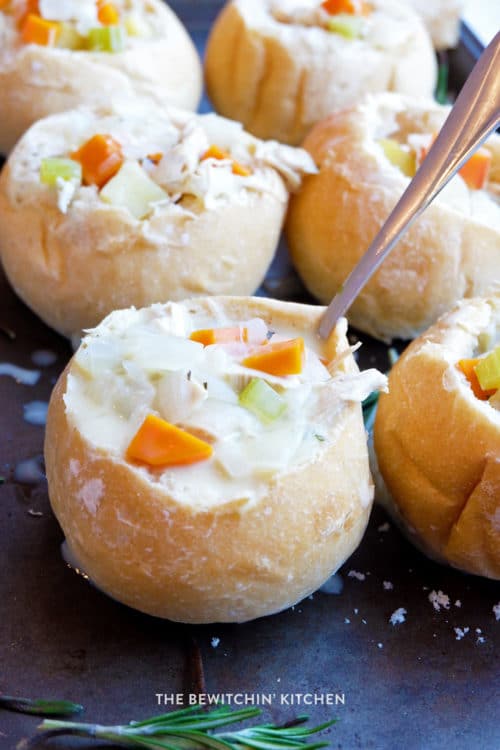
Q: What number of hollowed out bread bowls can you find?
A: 6